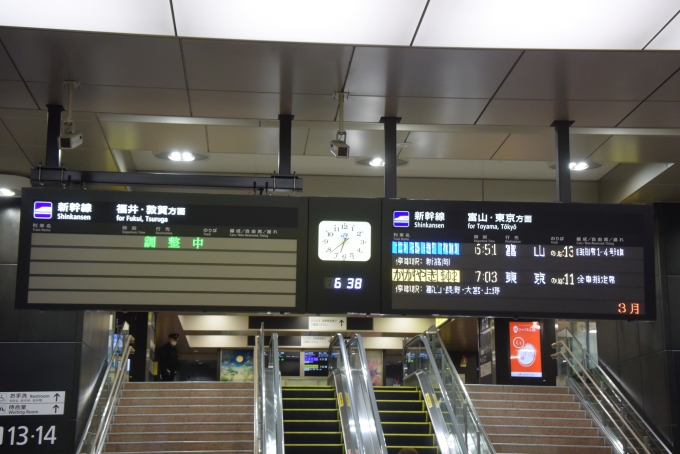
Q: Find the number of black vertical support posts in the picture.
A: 4